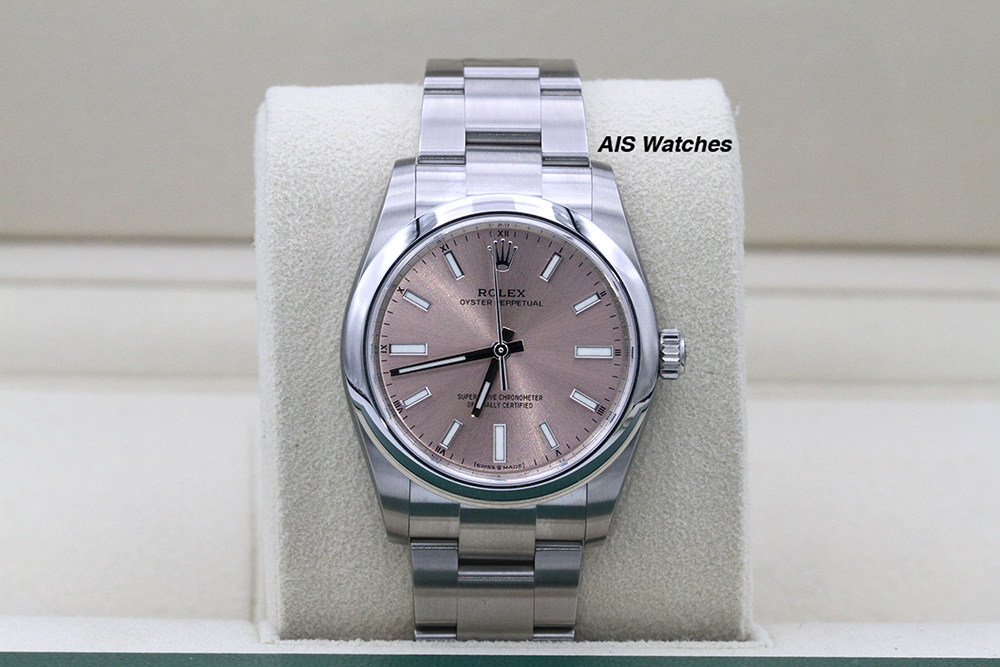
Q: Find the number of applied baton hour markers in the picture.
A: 11